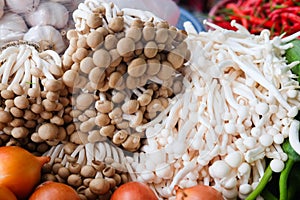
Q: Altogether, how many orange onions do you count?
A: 5